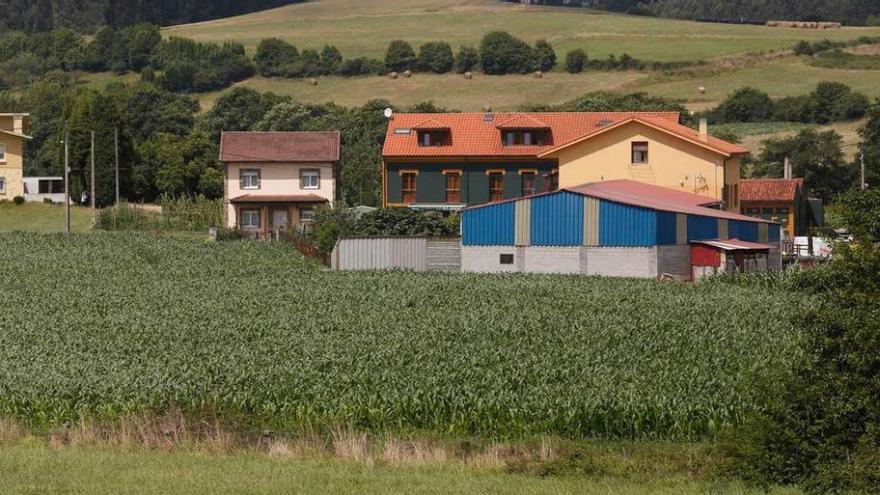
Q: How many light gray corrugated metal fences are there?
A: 1